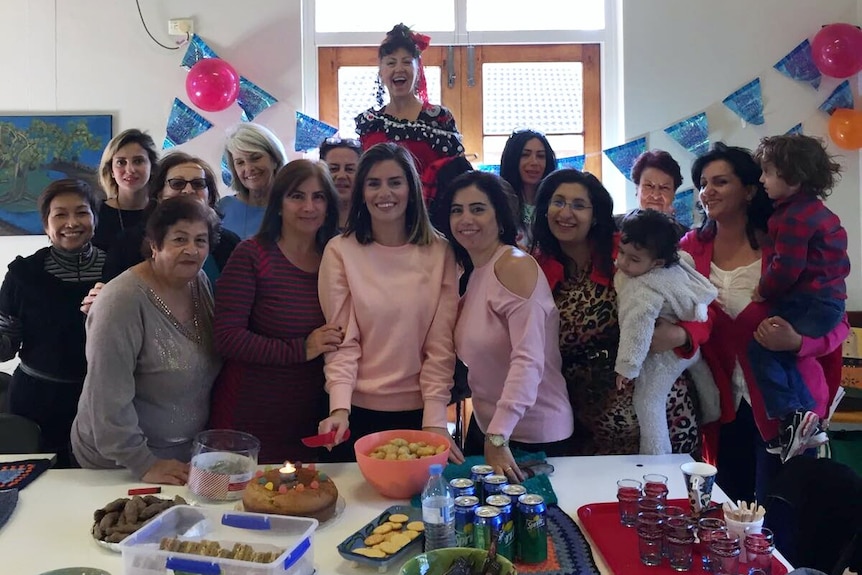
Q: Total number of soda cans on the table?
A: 8